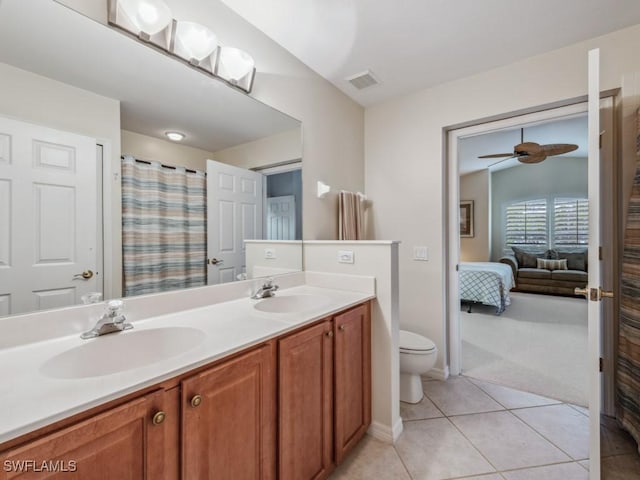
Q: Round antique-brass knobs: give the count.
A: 4